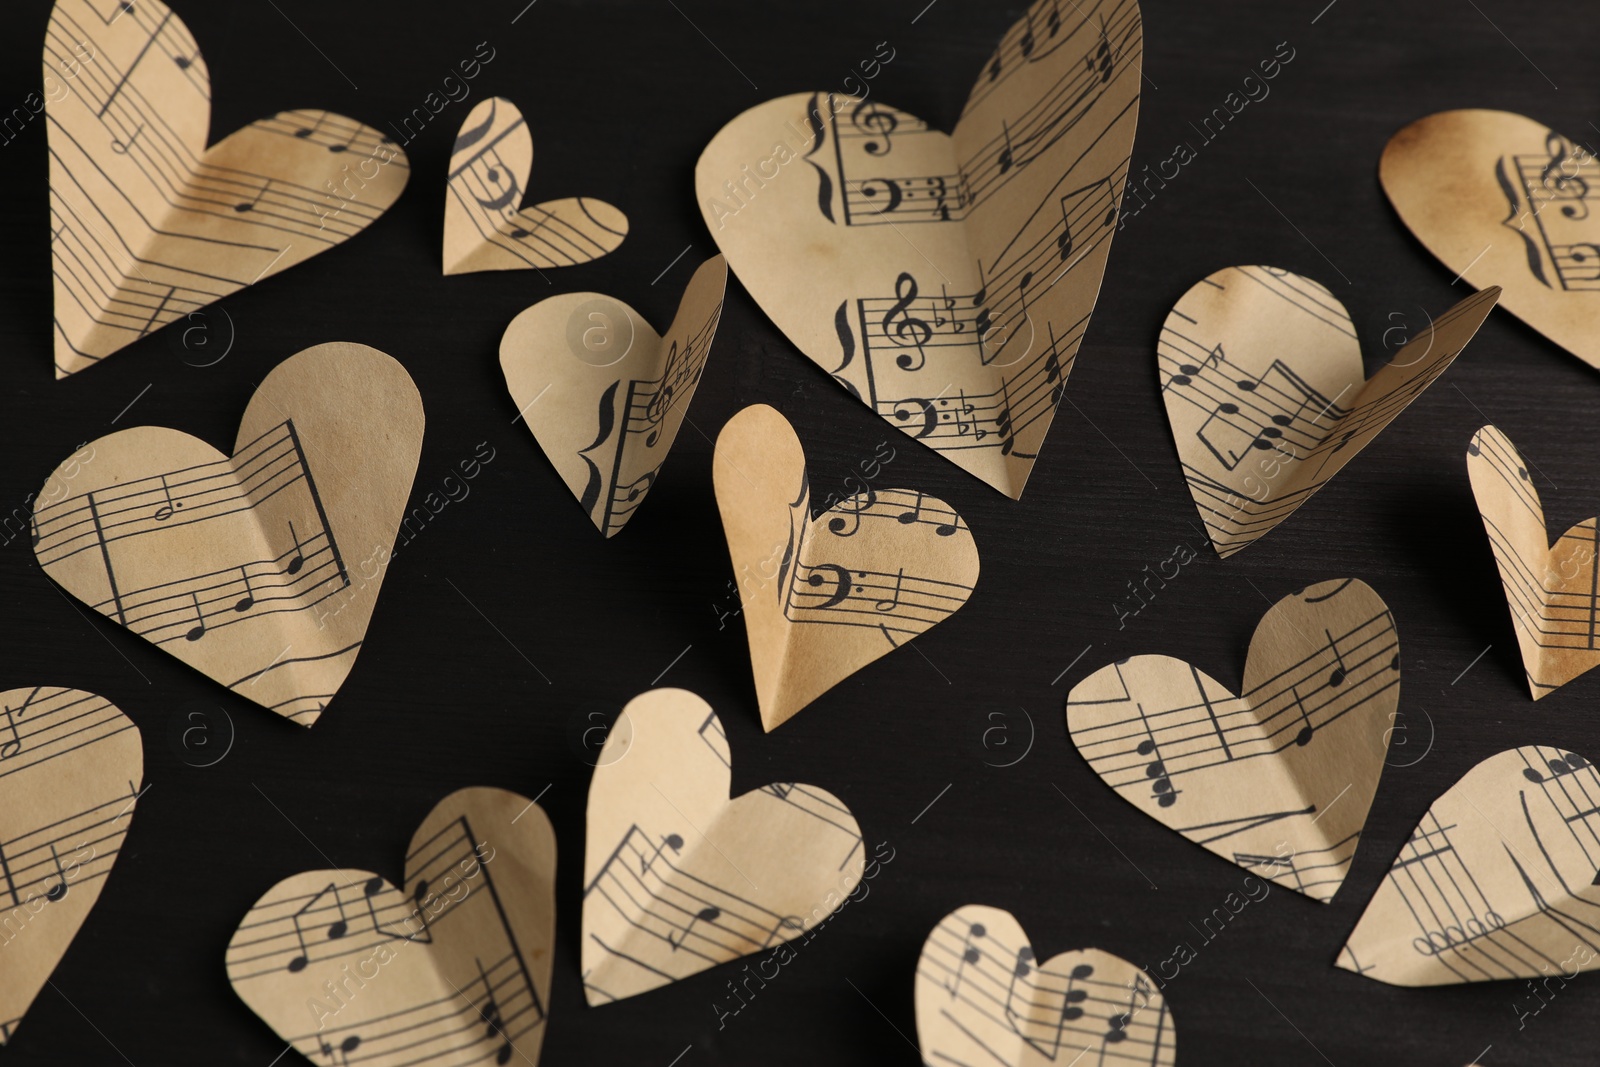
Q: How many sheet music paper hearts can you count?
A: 15